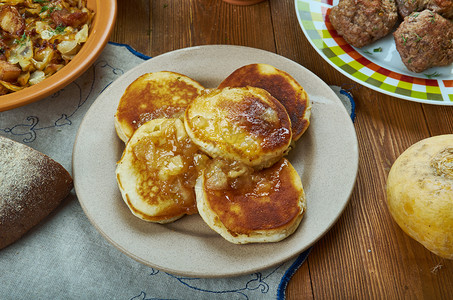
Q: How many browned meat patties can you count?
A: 3